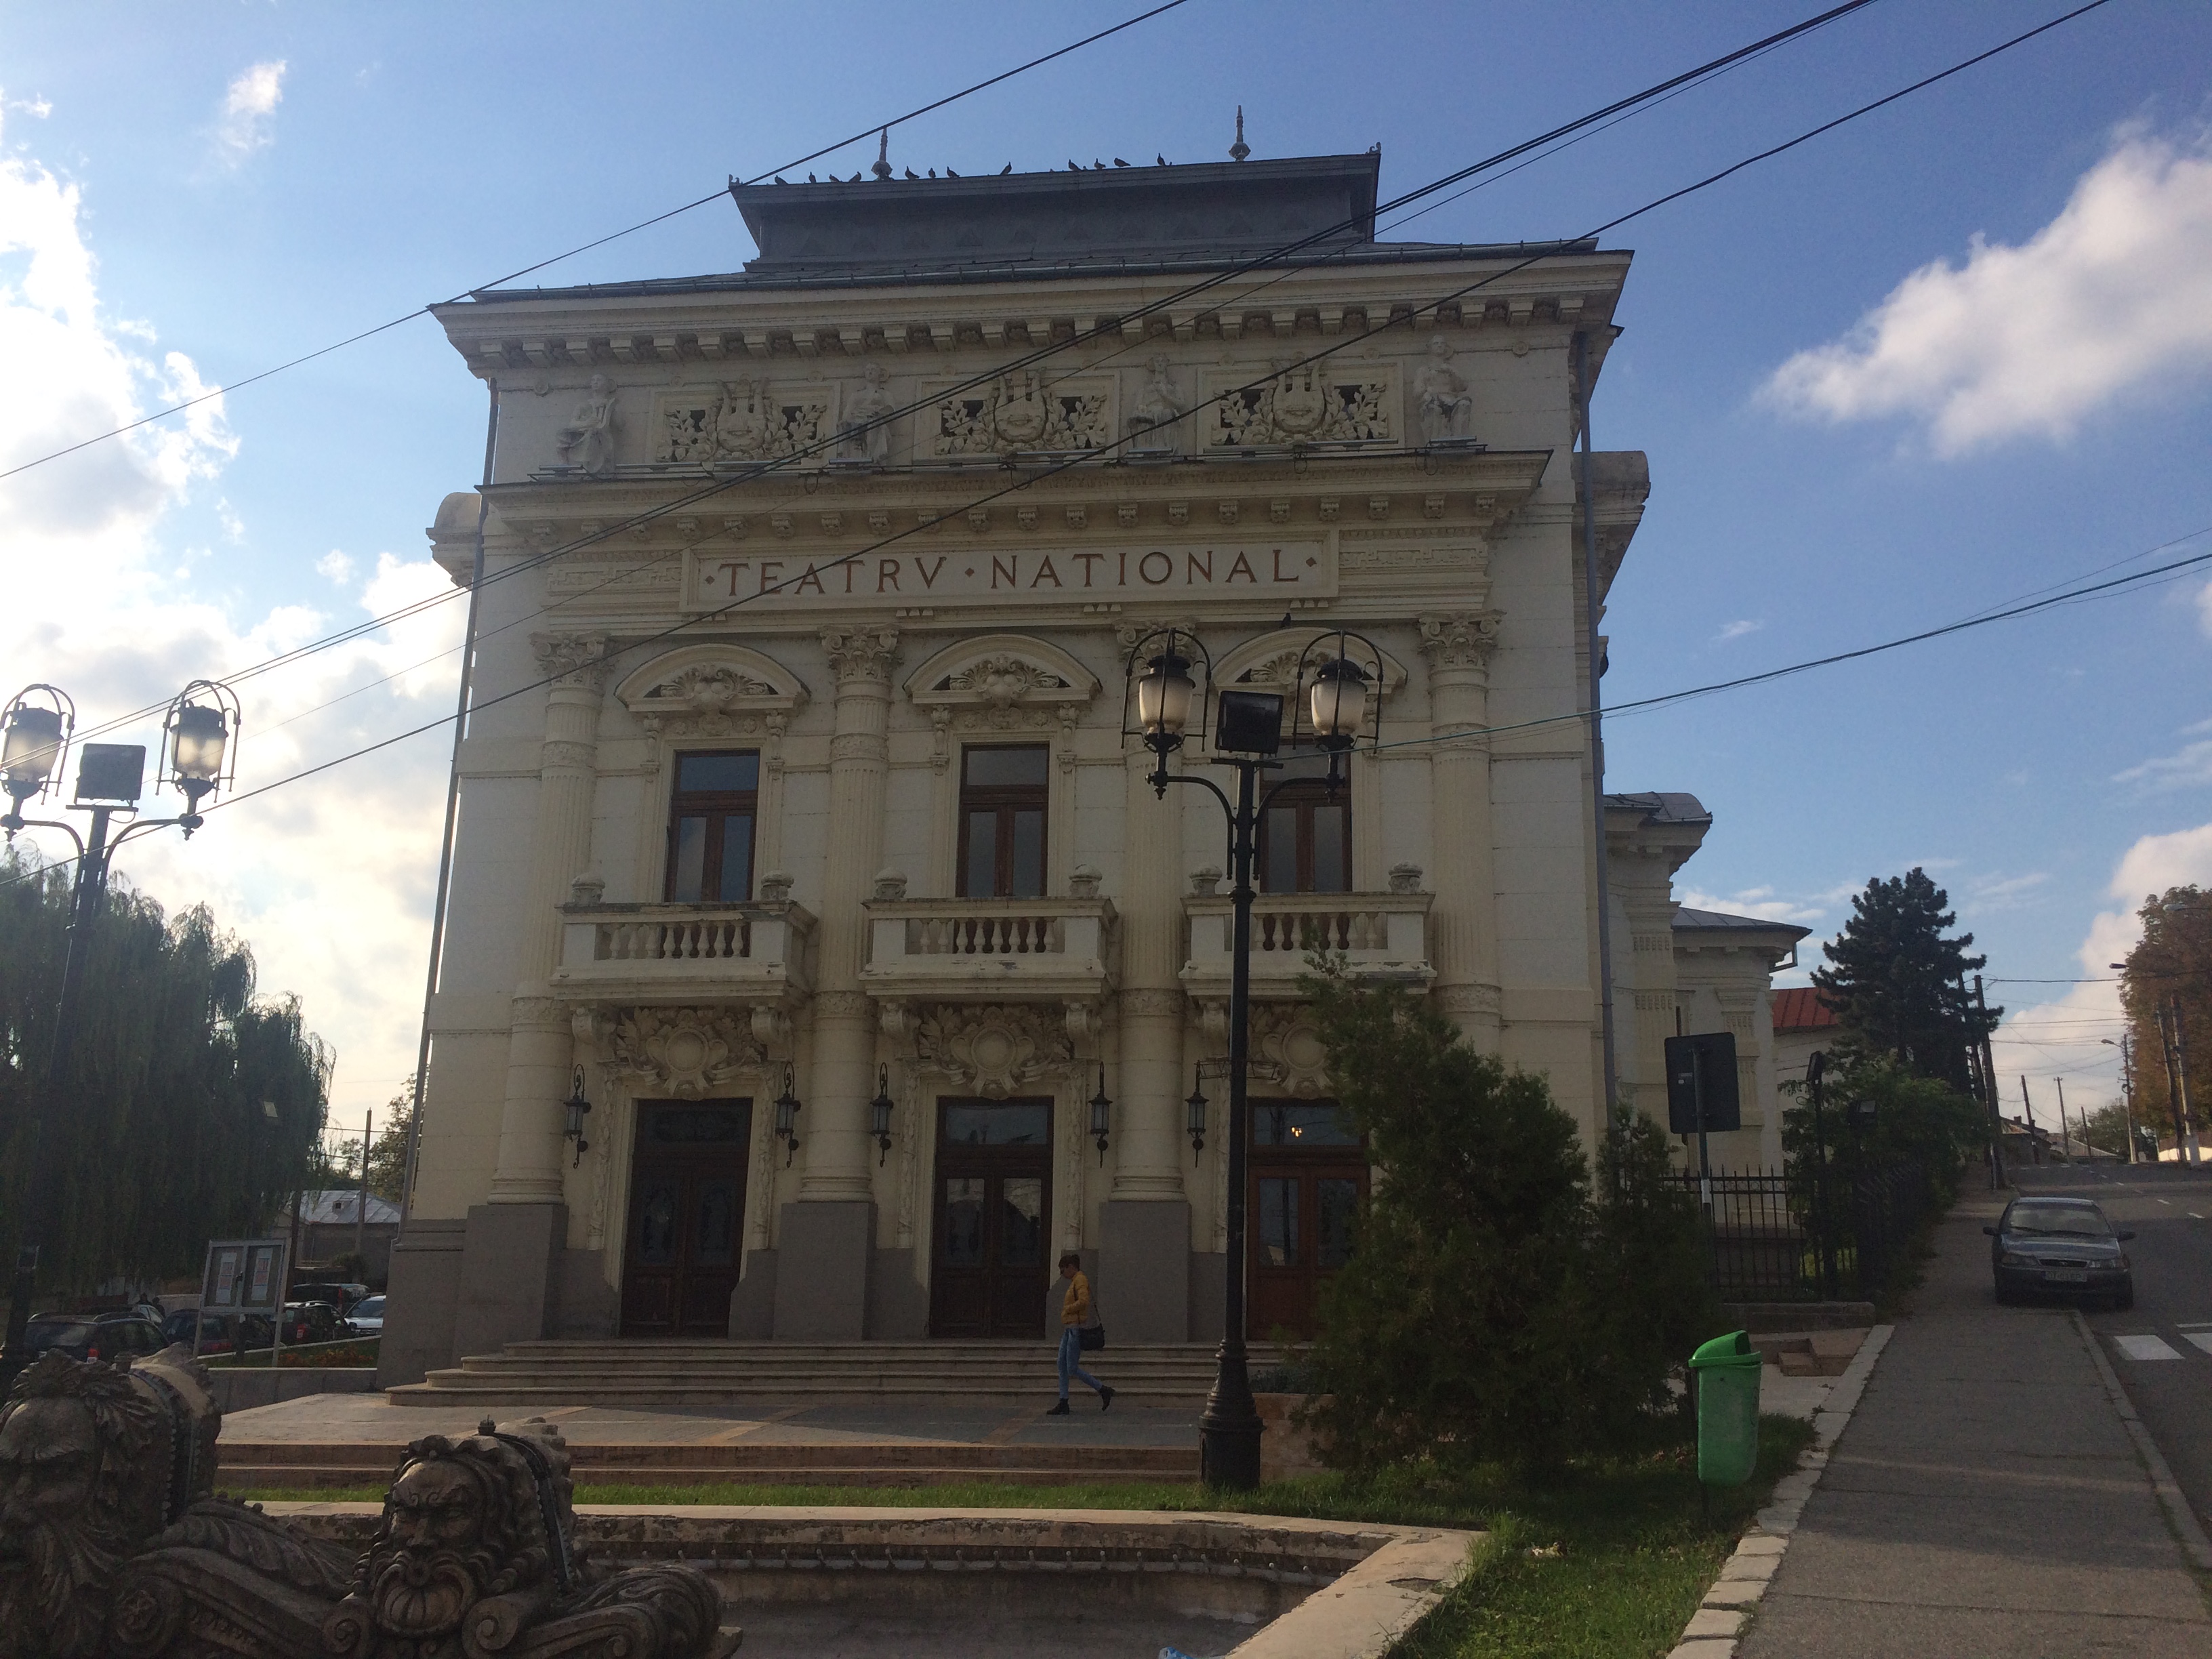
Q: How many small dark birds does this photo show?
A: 13